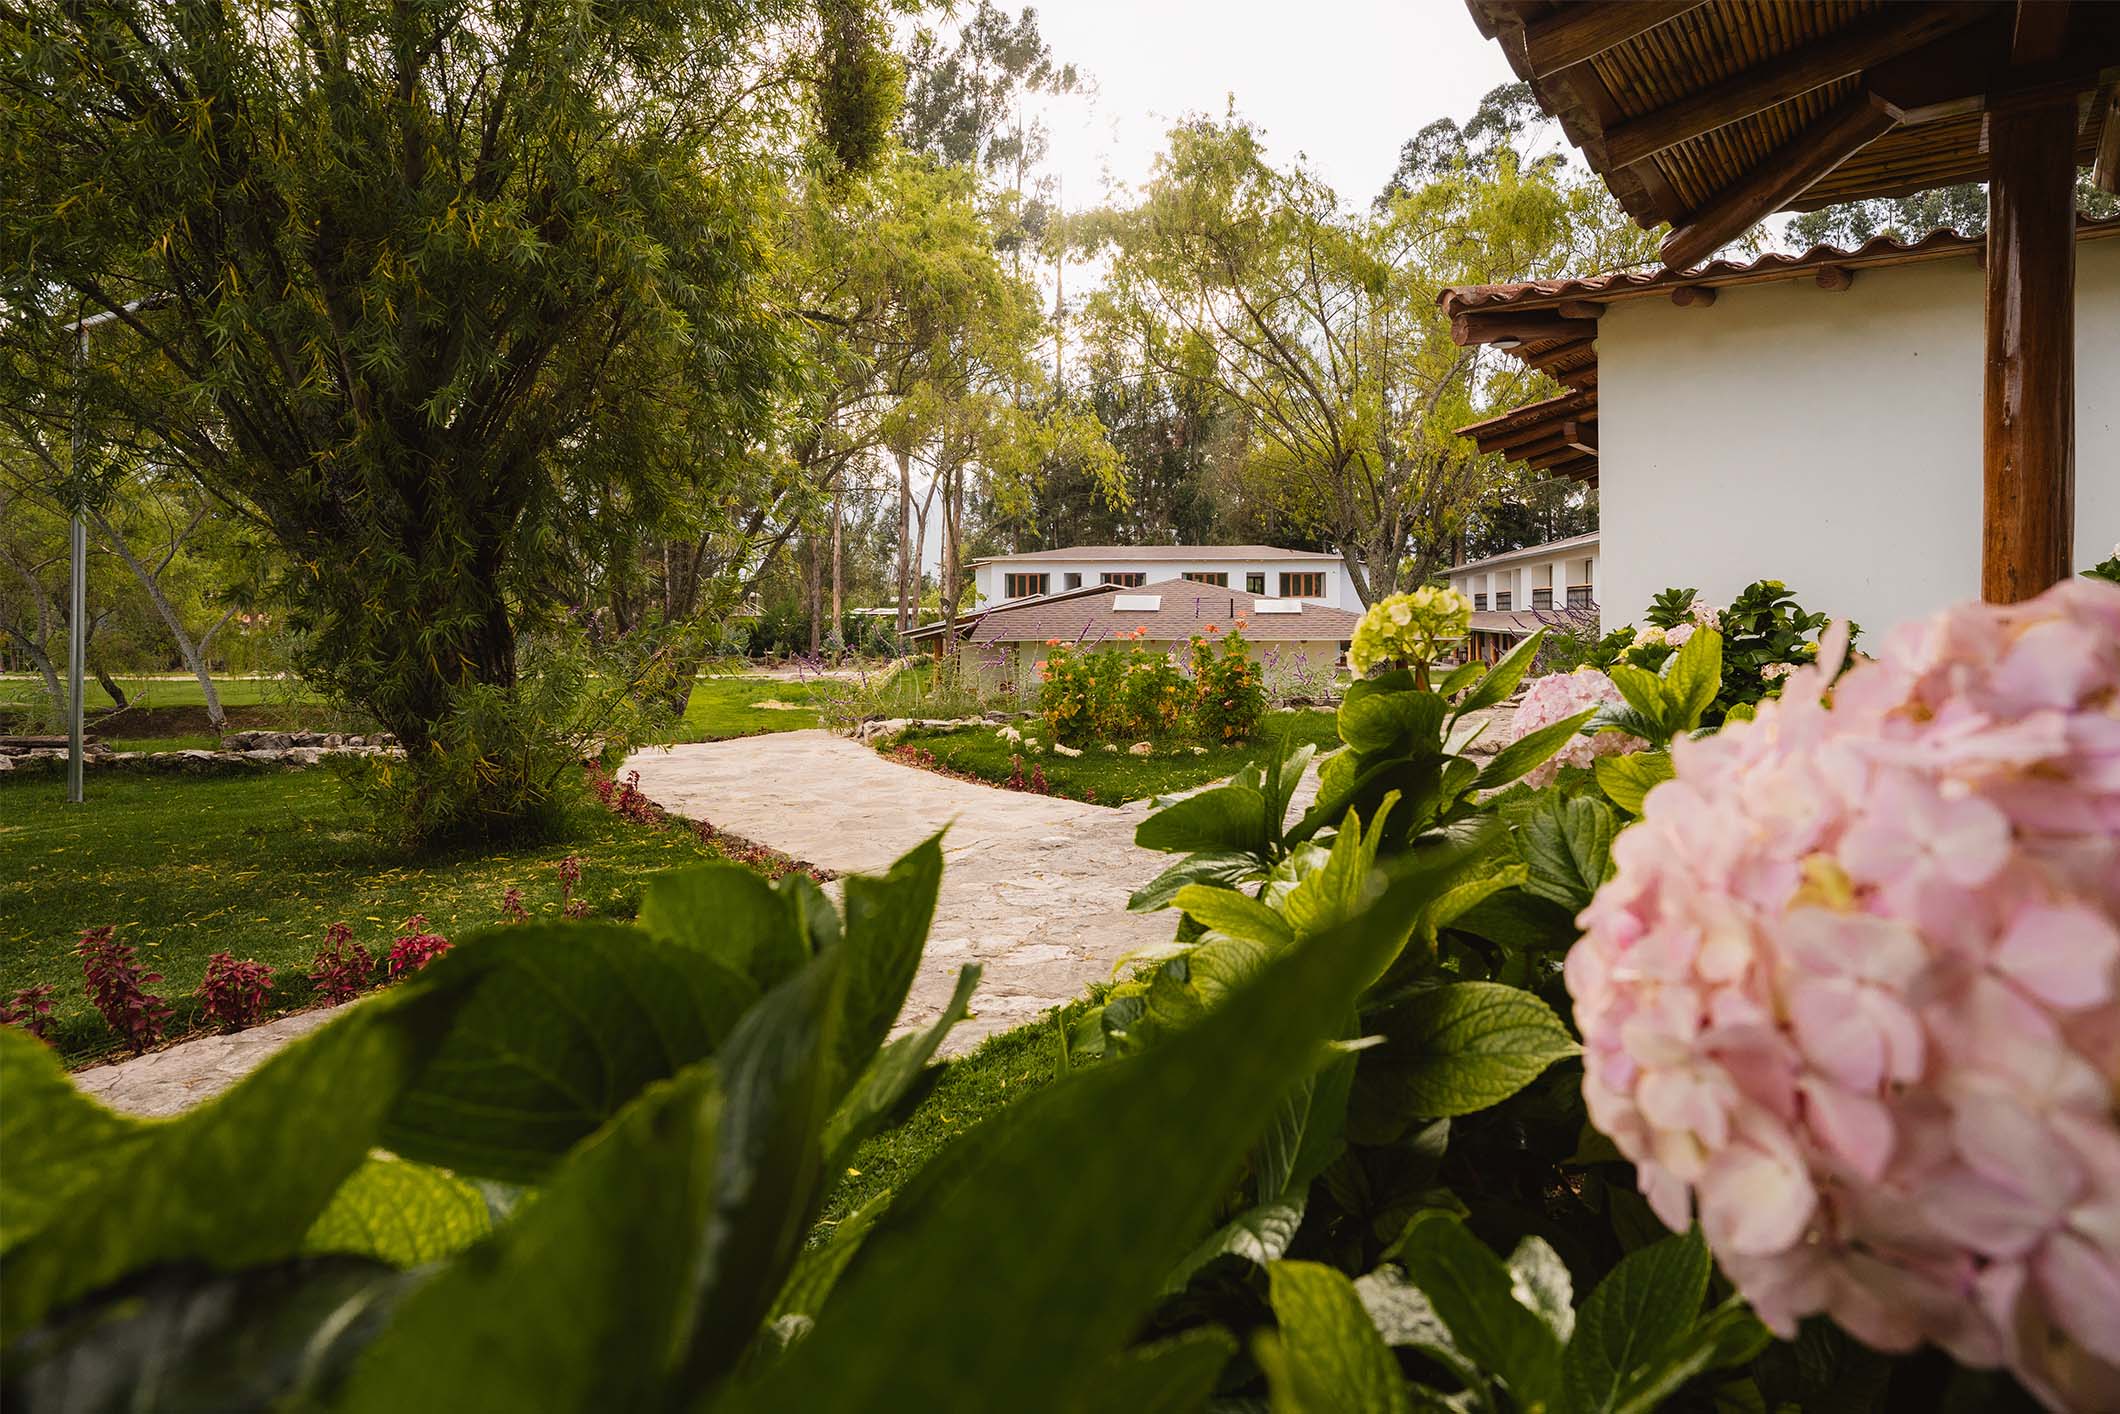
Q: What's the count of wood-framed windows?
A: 4